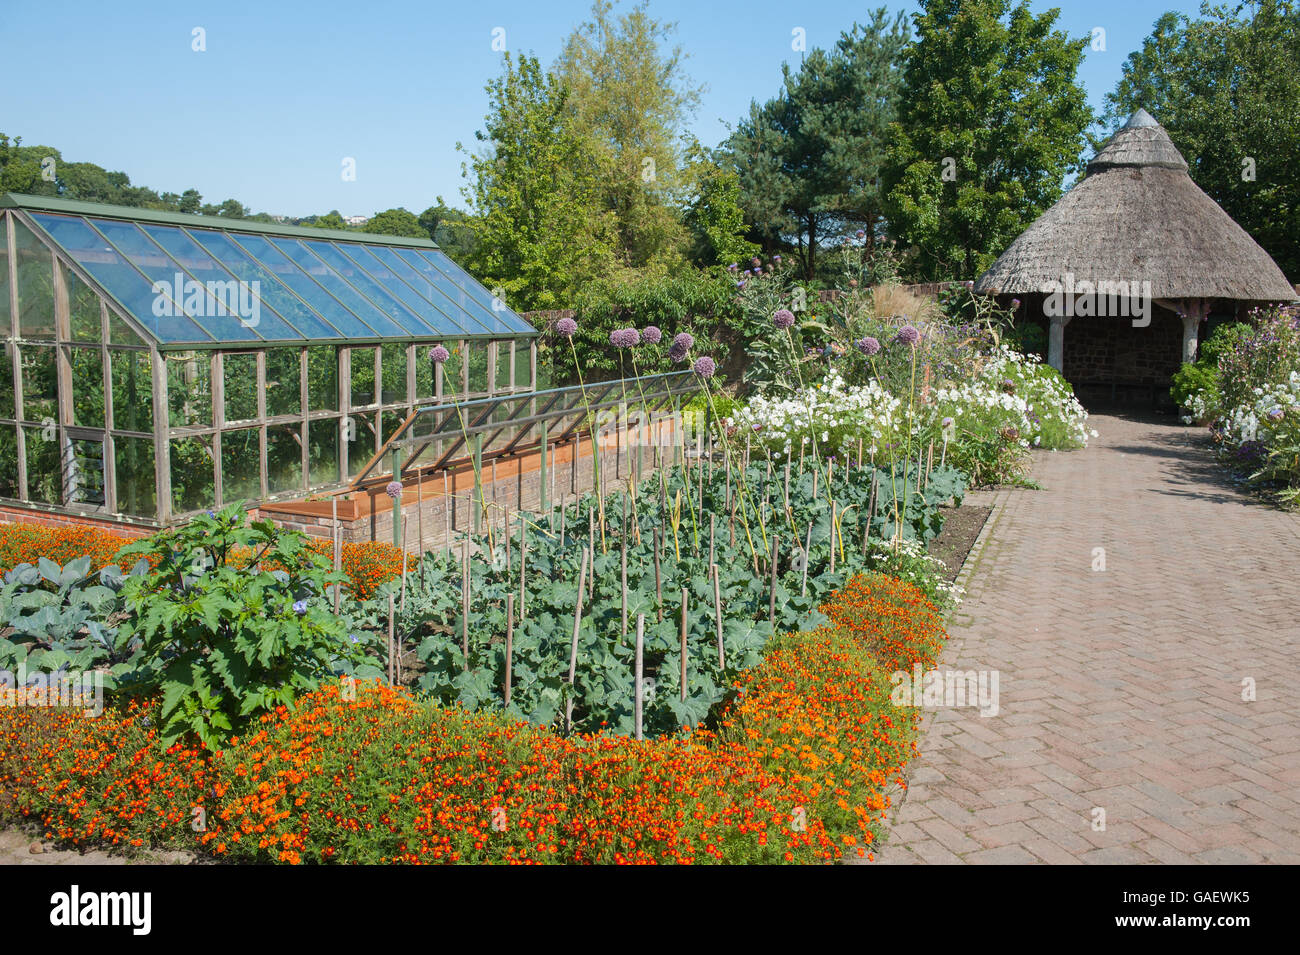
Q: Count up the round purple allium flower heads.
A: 12